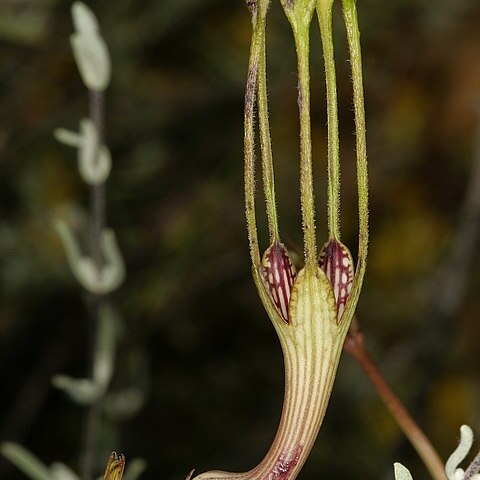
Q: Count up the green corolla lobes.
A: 5